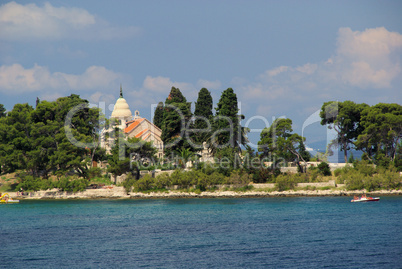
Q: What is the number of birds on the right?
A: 0